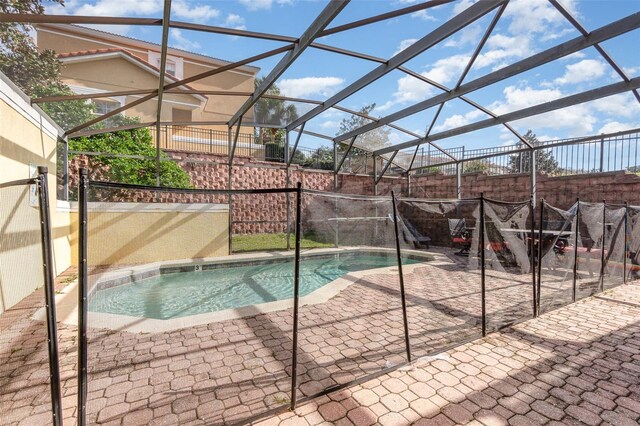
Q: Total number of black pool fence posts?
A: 10